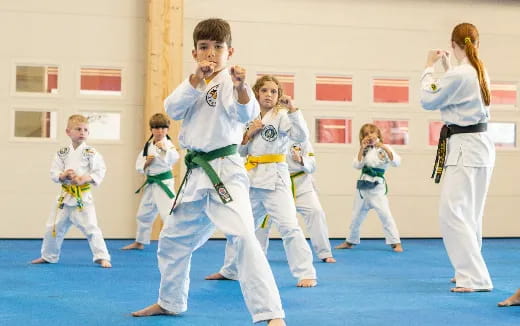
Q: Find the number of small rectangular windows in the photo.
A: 12